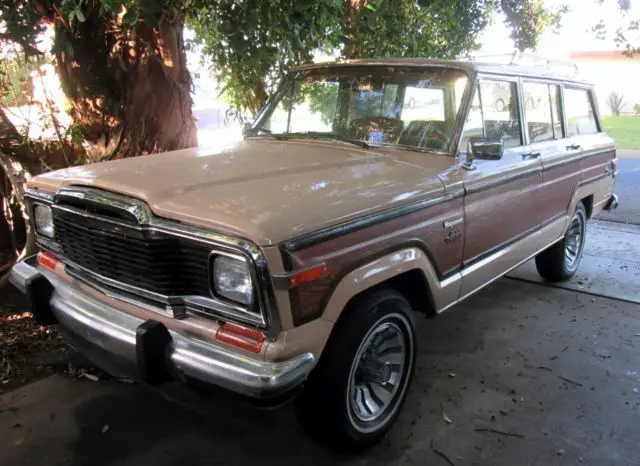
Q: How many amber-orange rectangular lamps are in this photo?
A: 3